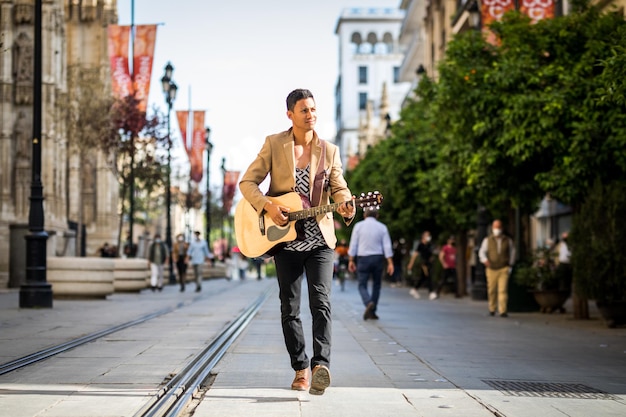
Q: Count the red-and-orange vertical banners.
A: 7